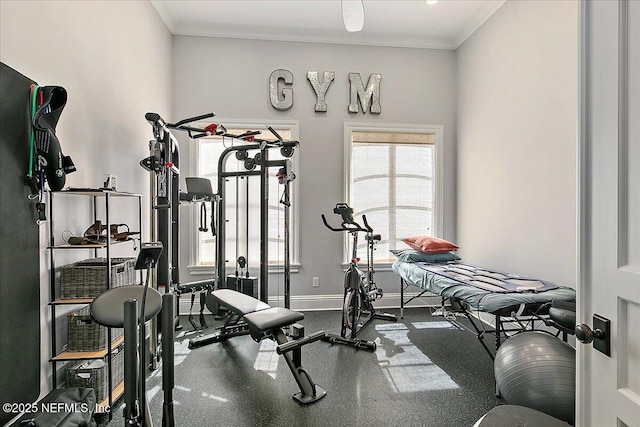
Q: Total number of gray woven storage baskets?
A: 3